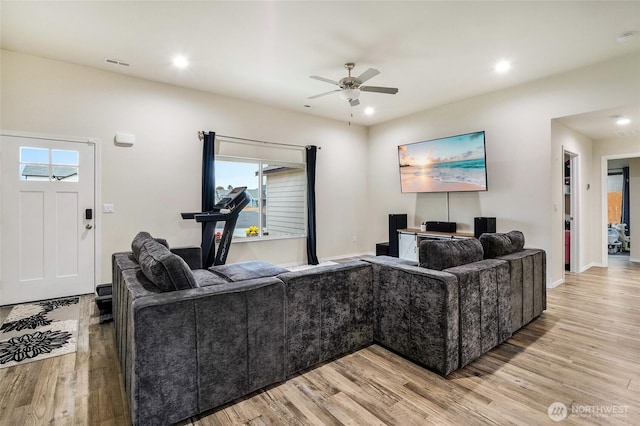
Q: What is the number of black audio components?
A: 4